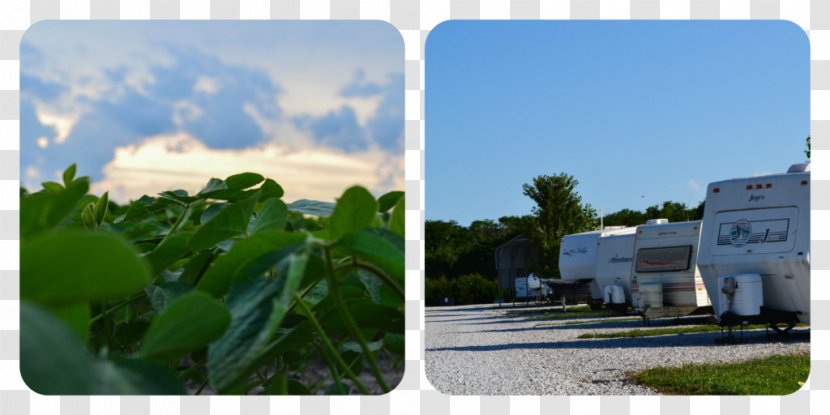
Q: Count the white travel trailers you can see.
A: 4